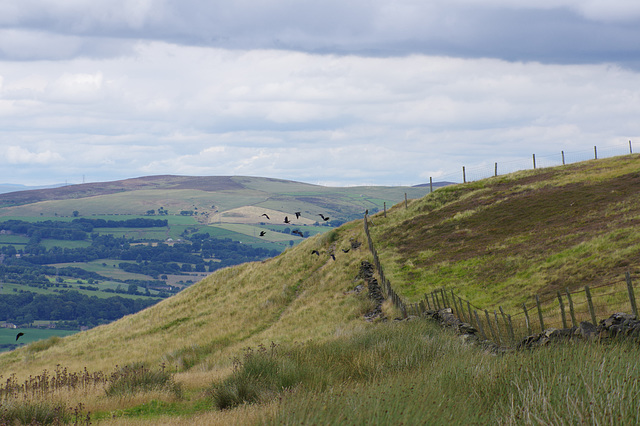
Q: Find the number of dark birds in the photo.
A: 10